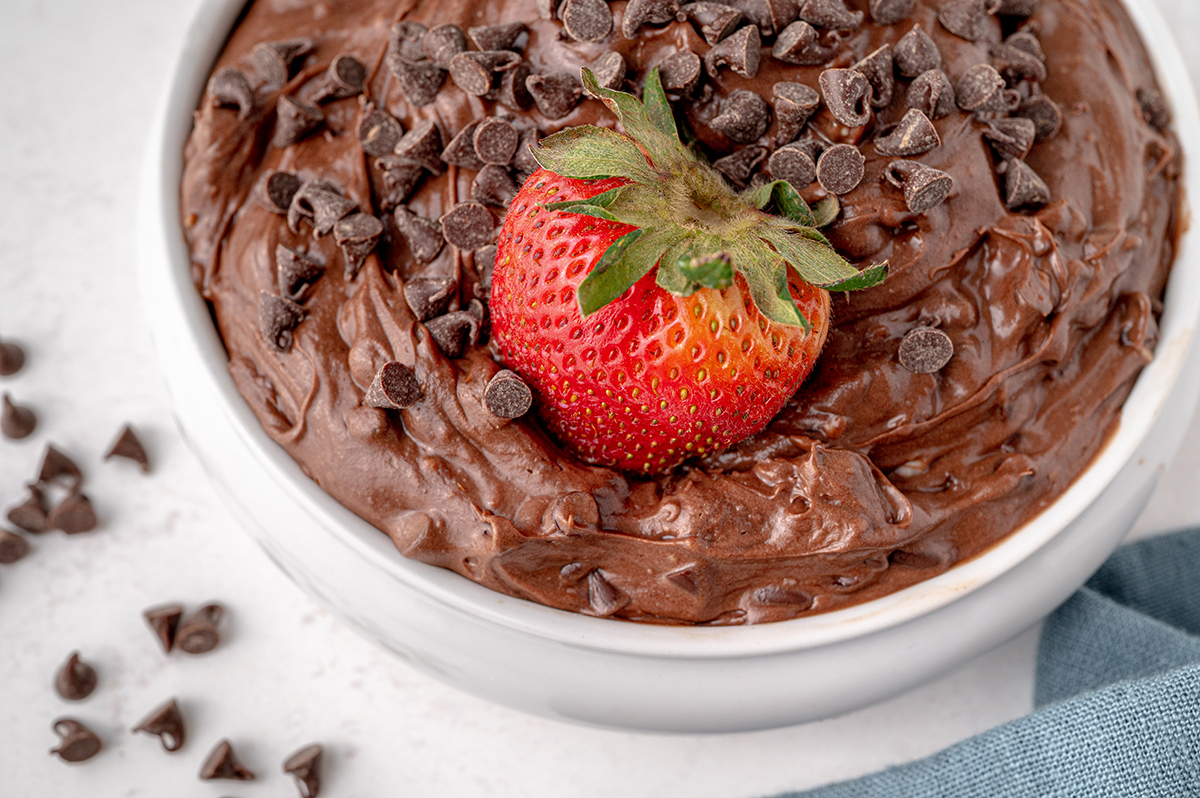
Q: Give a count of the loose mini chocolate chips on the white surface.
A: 14